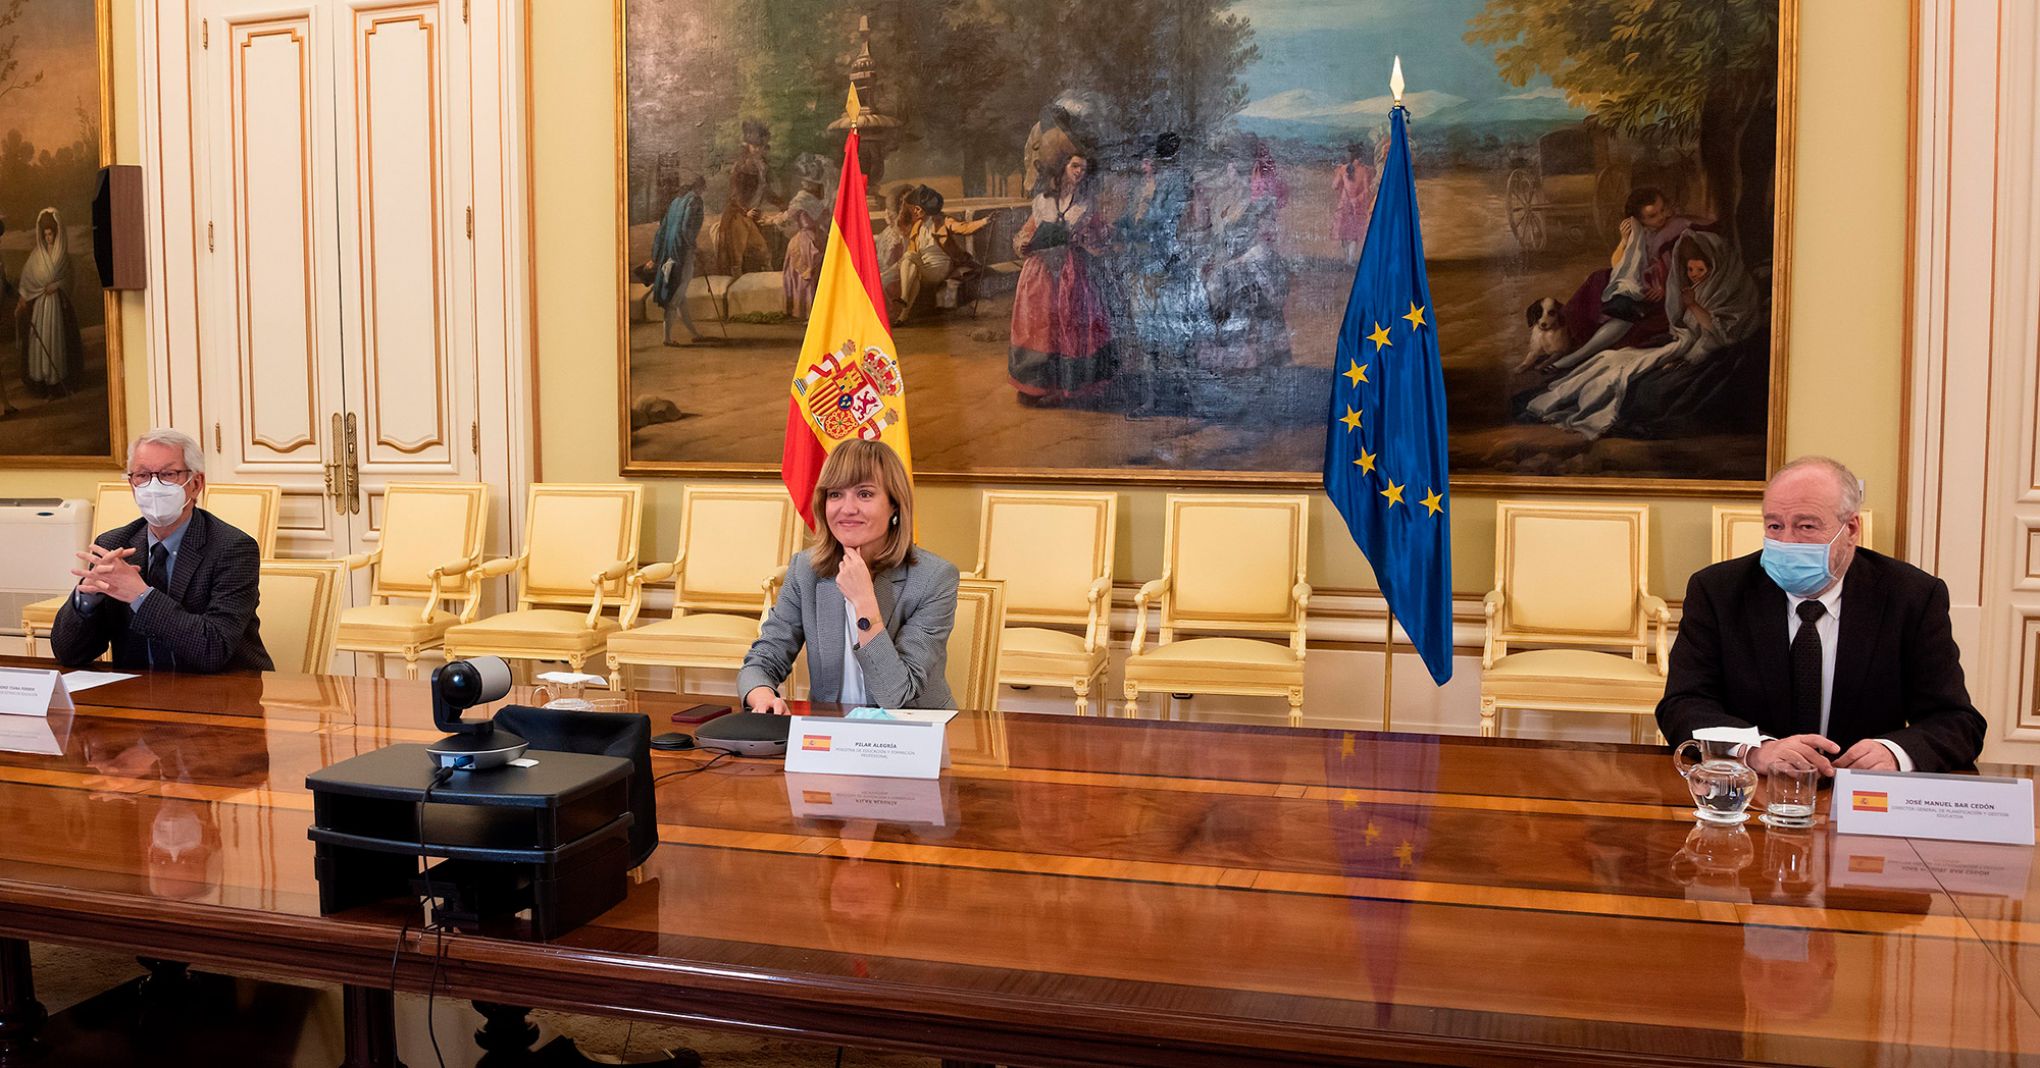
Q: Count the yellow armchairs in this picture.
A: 11